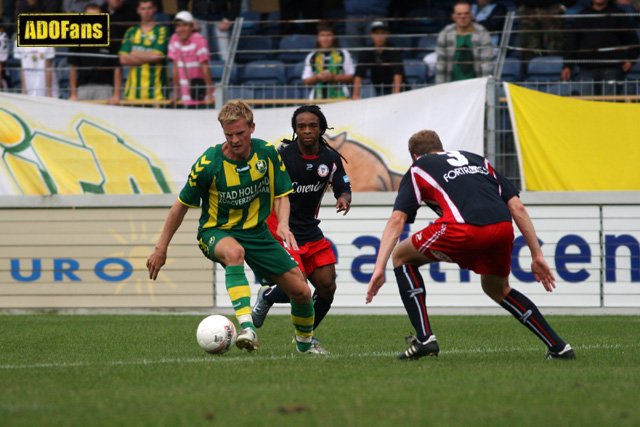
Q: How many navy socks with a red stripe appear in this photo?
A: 2